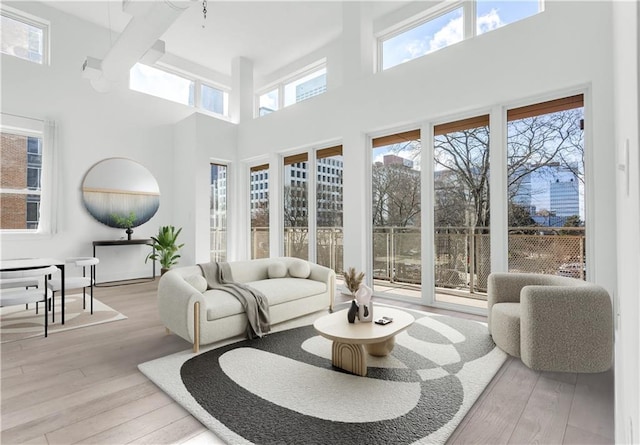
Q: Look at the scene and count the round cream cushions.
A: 3